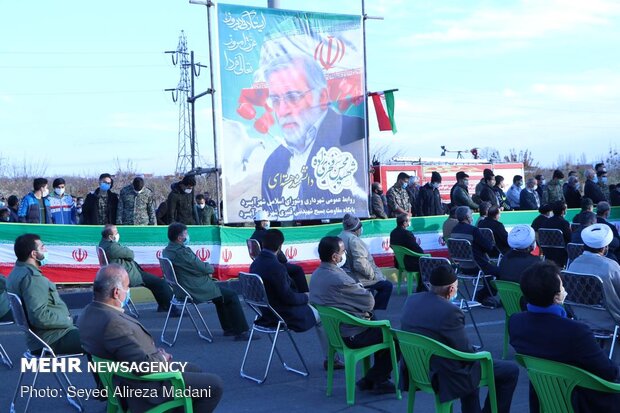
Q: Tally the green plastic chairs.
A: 6